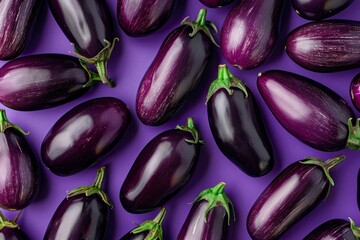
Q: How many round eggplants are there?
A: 0